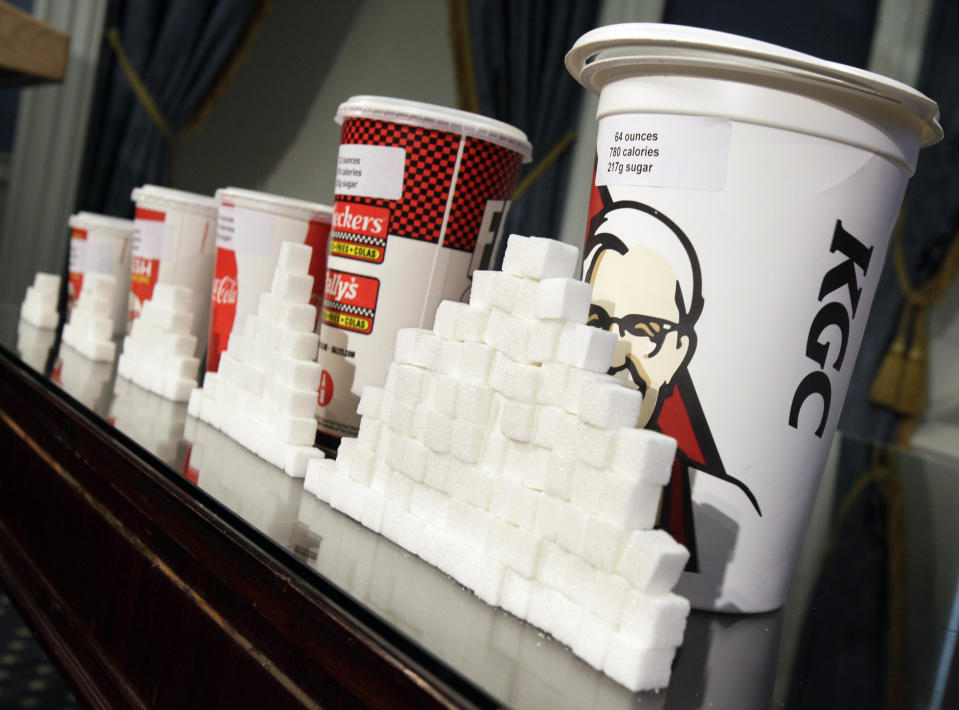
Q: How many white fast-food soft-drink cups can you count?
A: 5